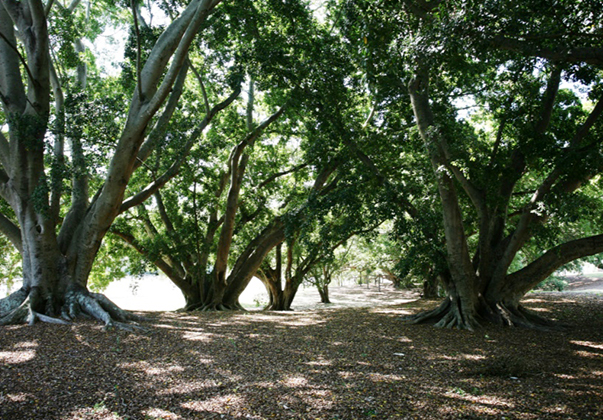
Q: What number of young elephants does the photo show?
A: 0